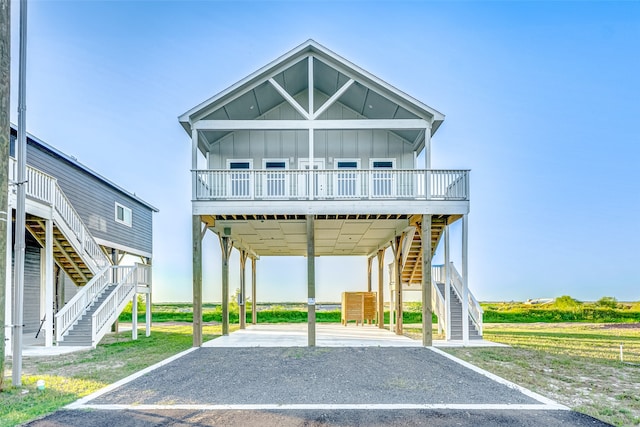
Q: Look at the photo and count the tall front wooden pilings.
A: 3